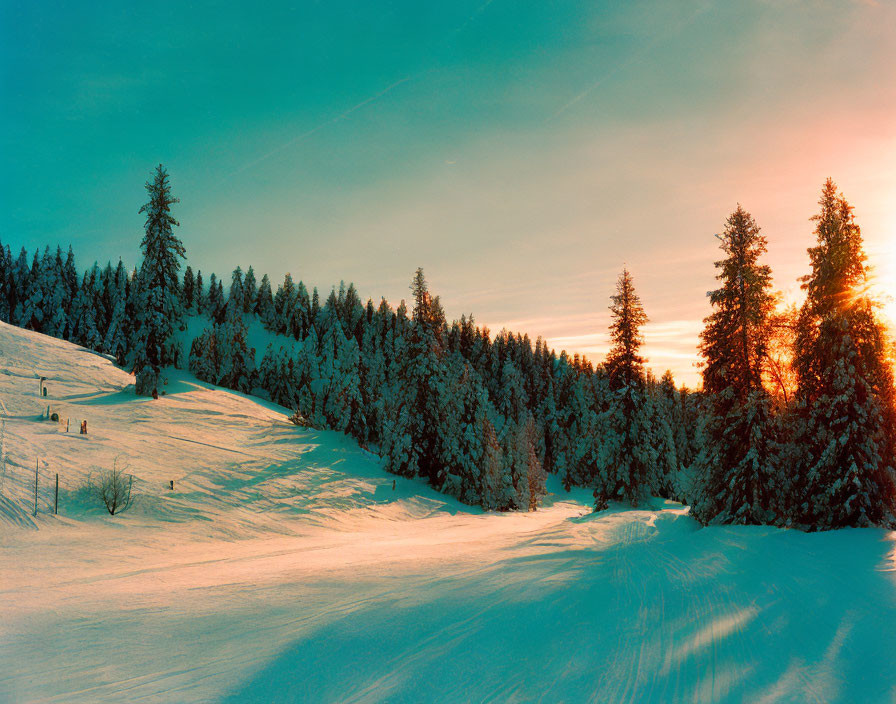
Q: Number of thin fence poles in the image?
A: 2